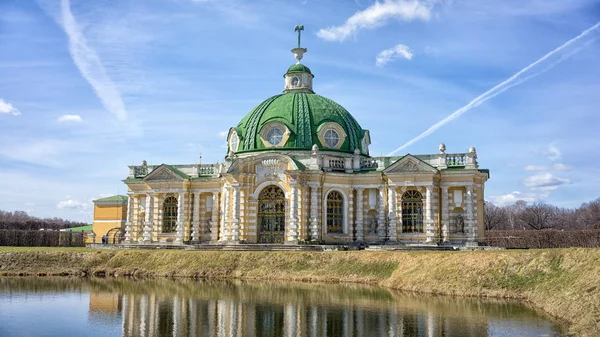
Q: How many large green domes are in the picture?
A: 1